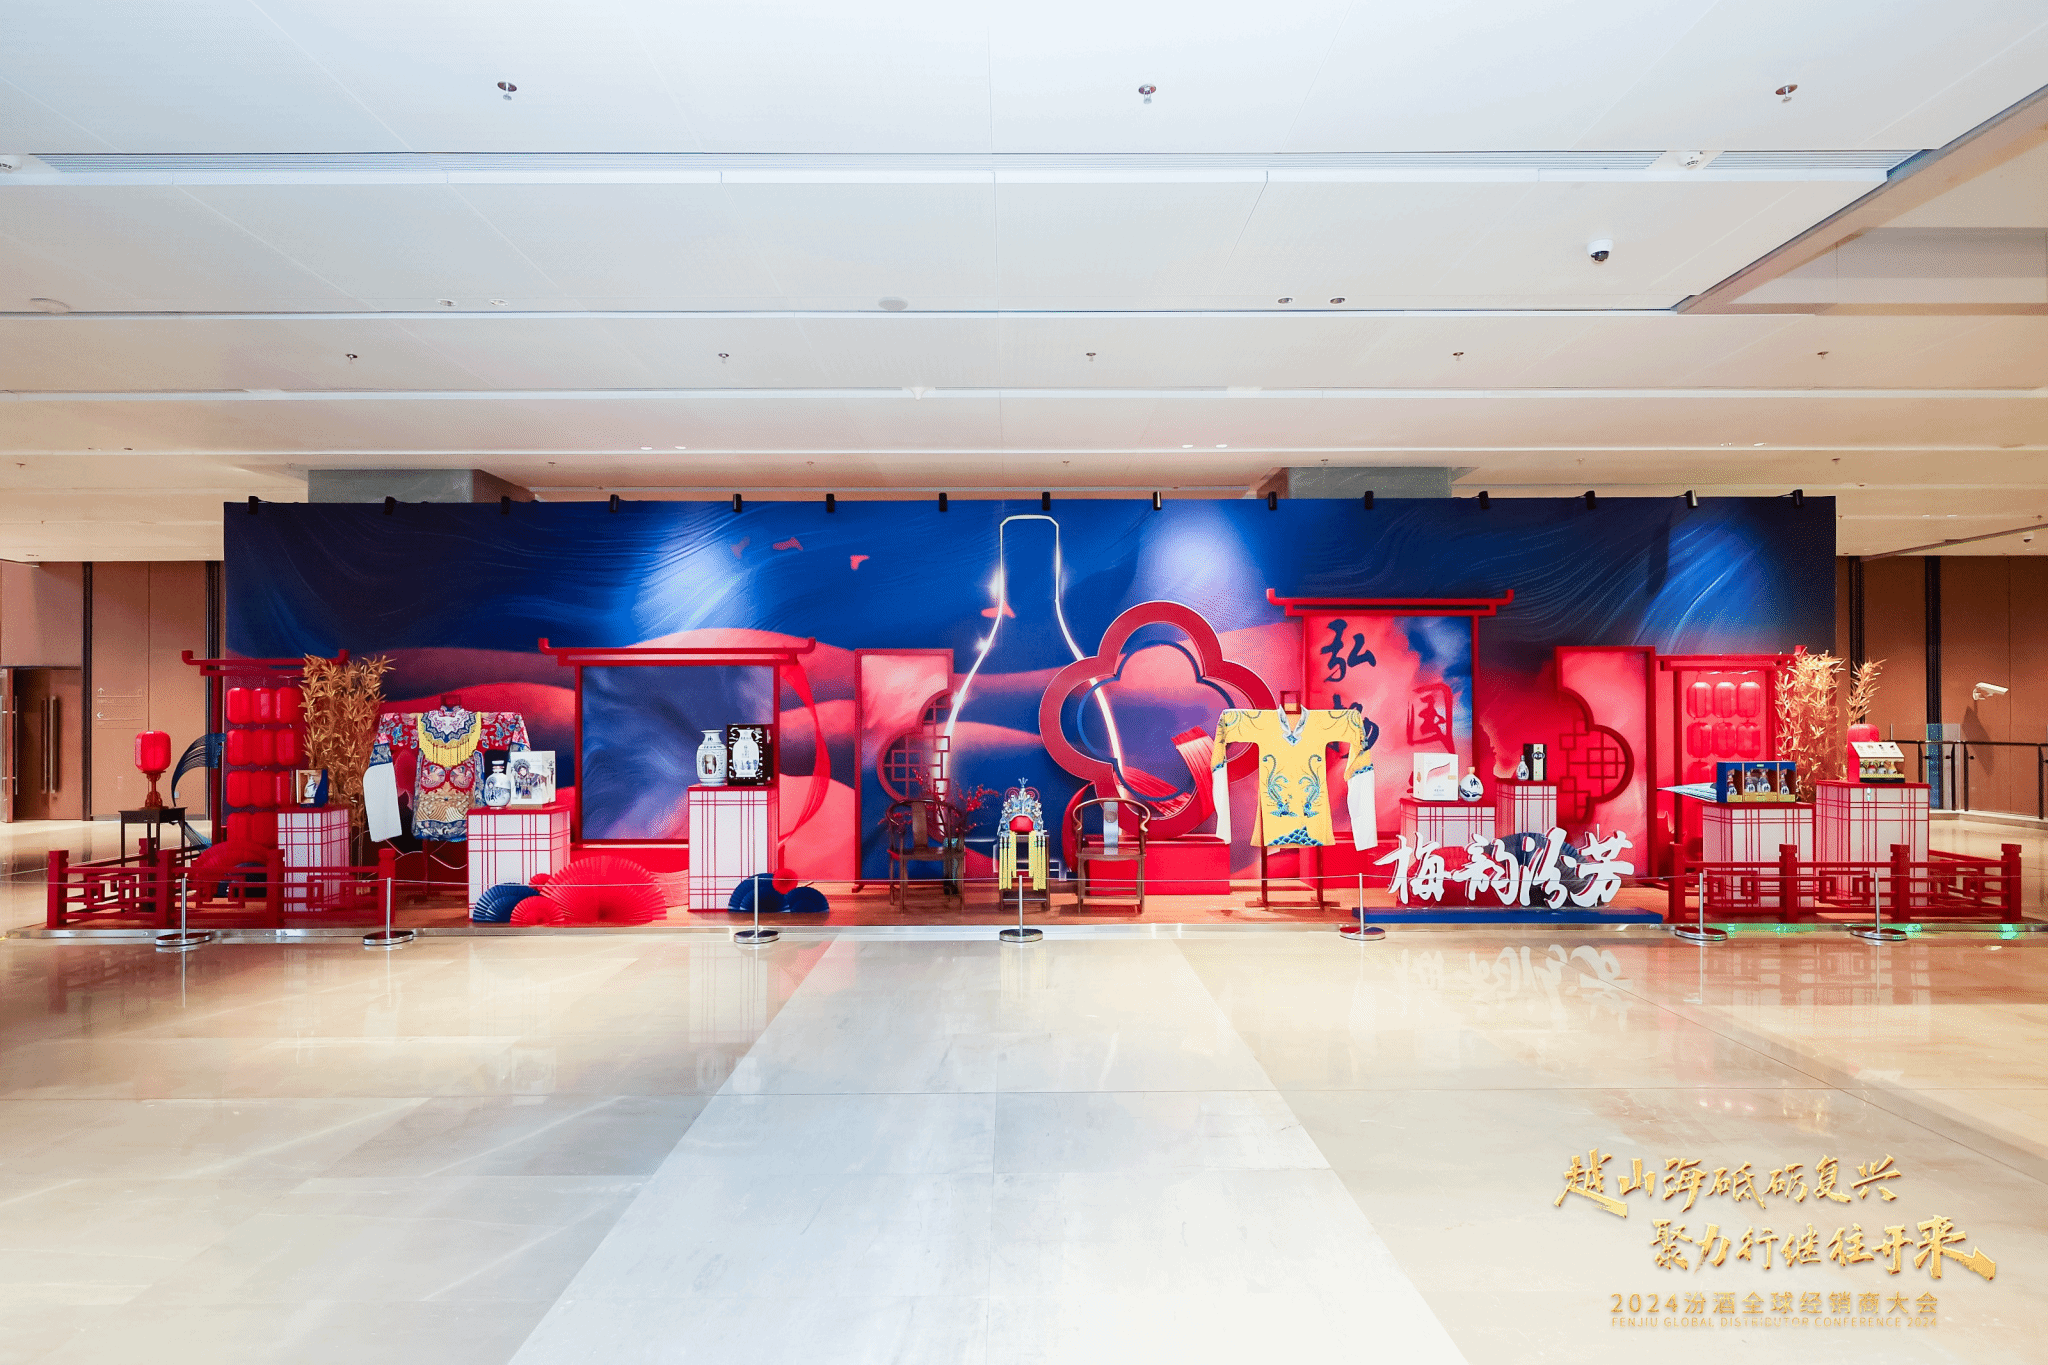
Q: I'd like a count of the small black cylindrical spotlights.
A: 15